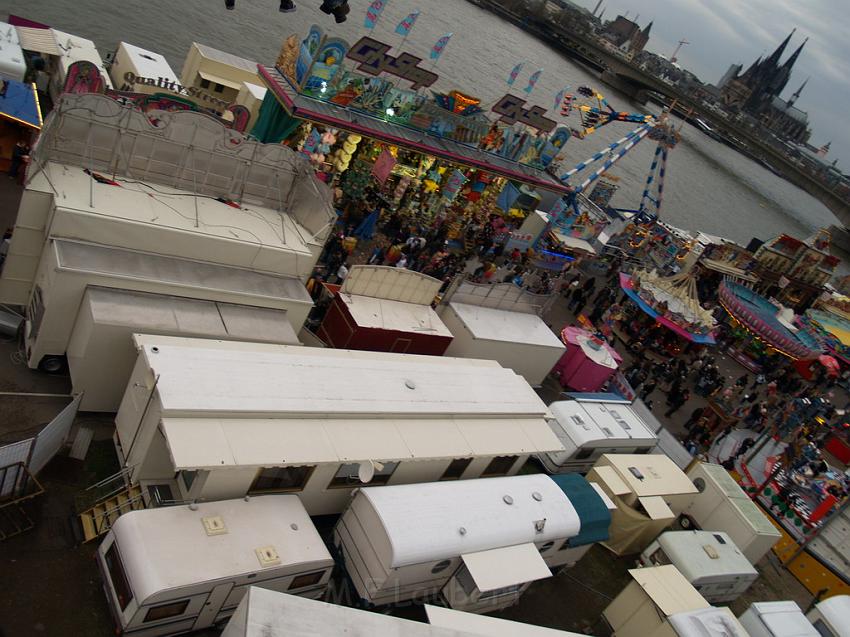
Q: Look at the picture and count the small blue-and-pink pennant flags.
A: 6